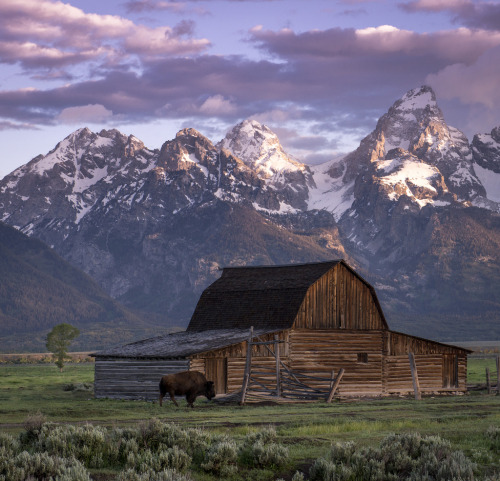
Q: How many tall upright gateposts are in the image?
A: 2